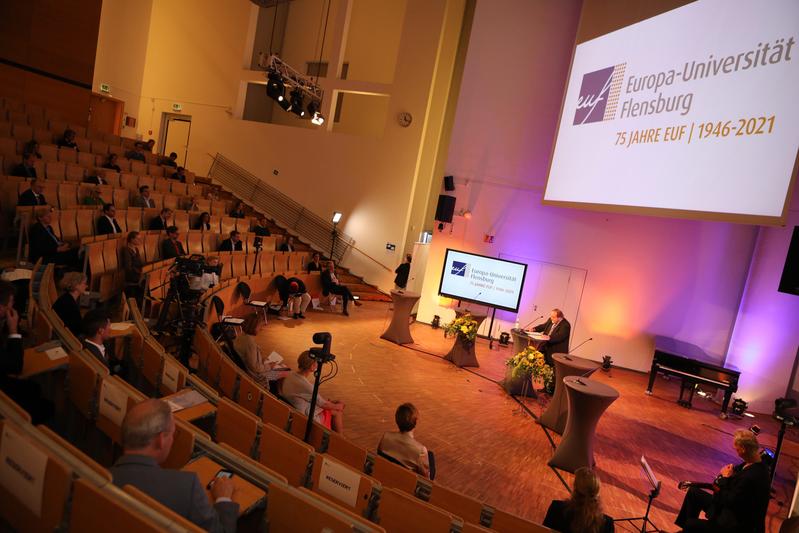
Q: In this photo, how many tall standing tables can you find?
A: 5